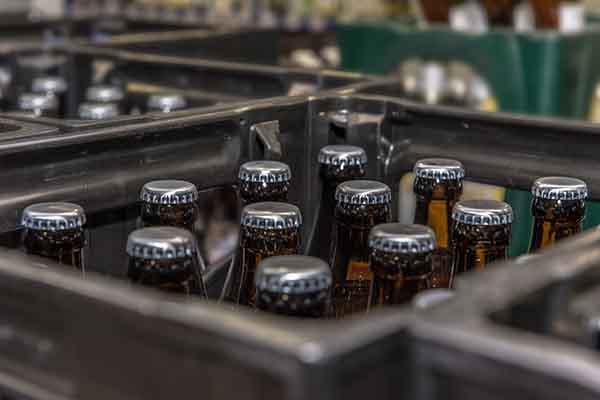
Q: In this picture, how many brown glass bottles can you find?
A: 12